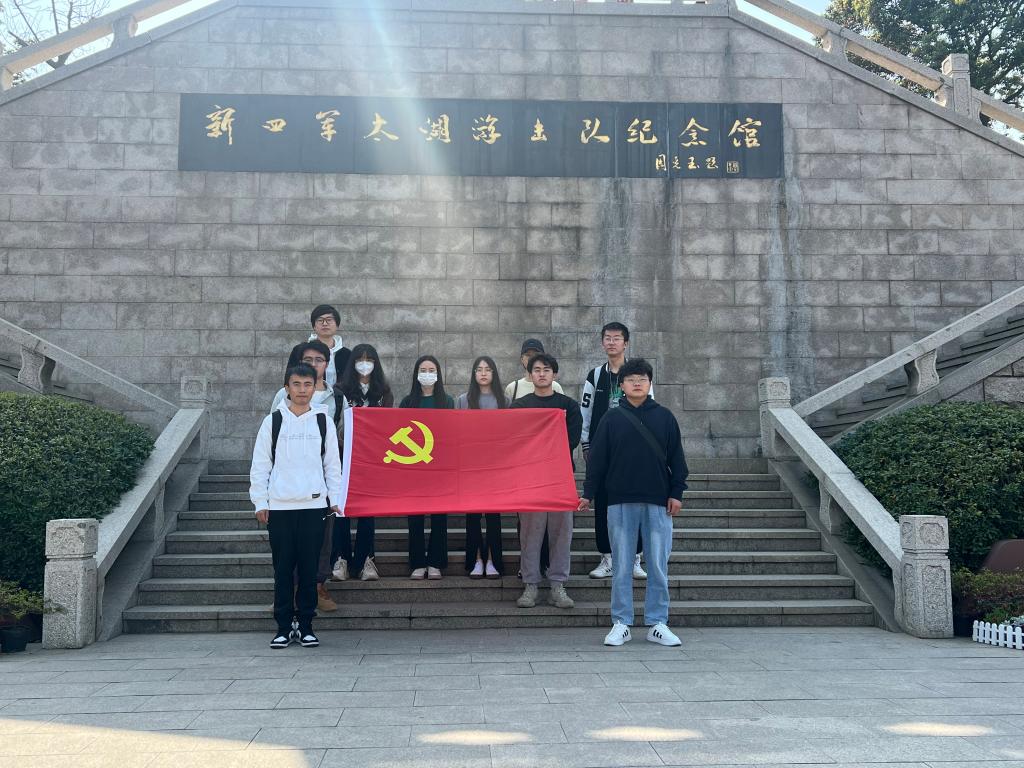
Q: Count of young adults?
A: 10